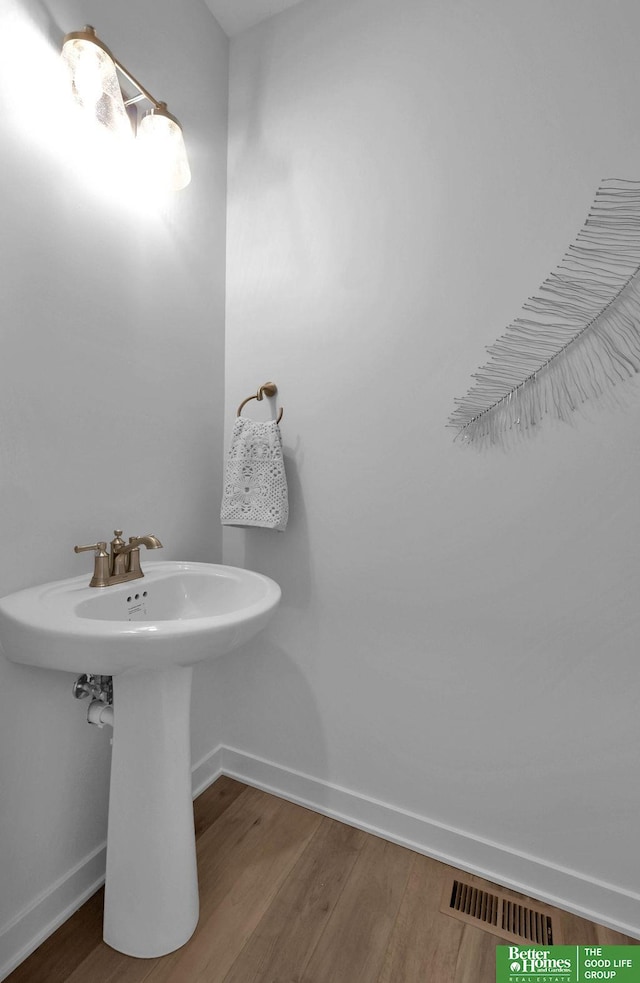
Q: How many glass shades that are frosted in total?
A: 2